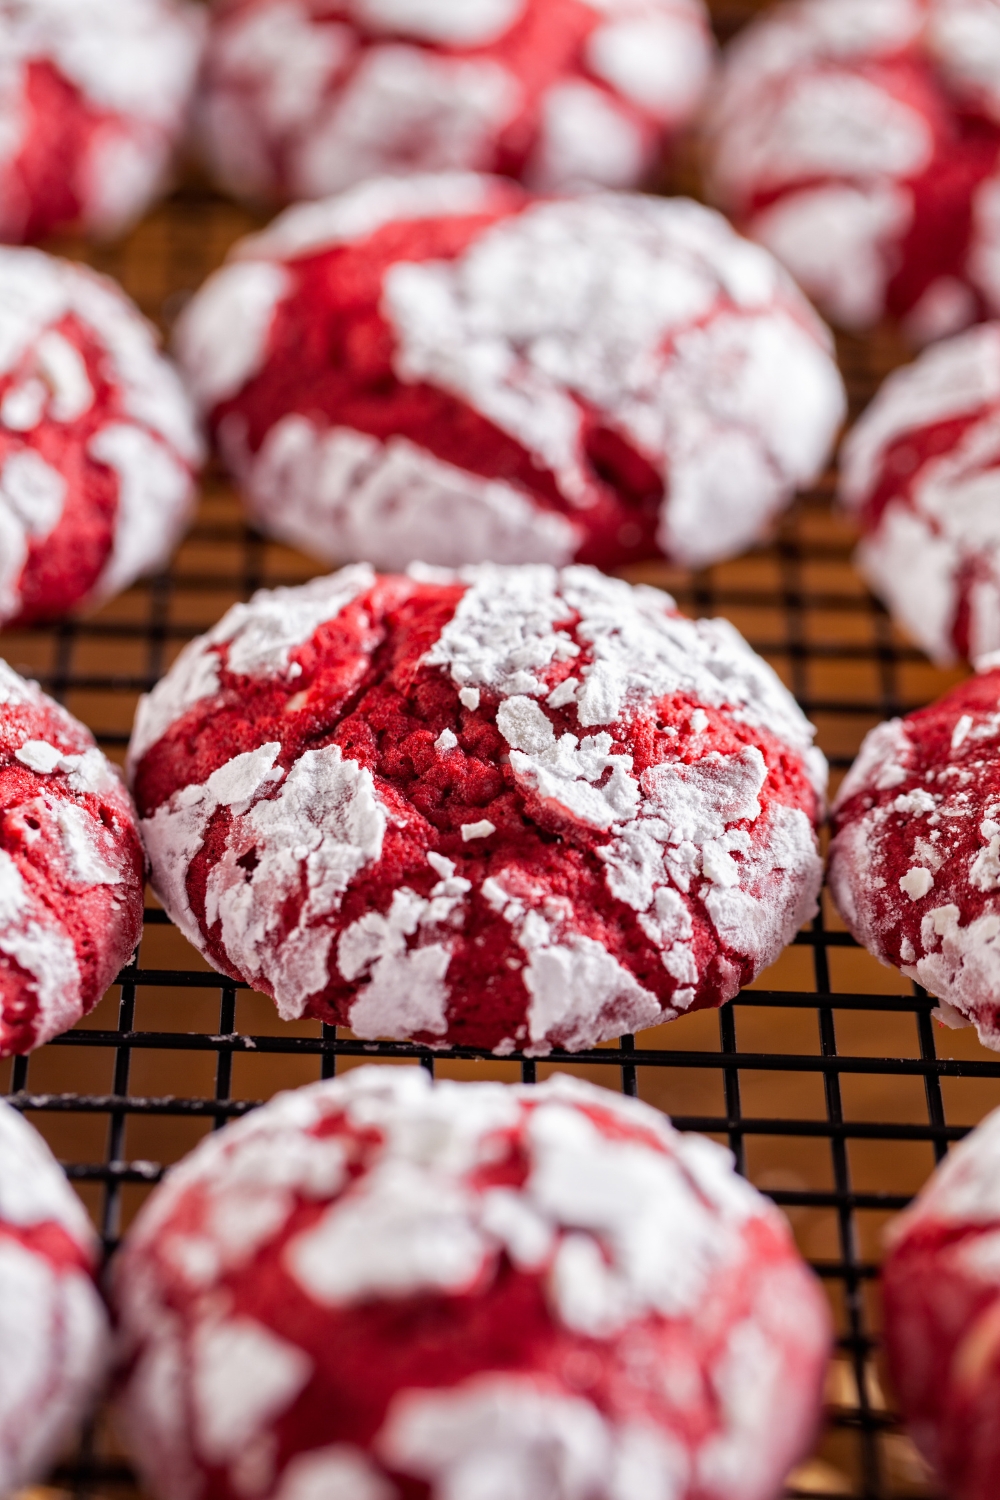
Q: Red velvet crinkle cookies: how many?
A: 12